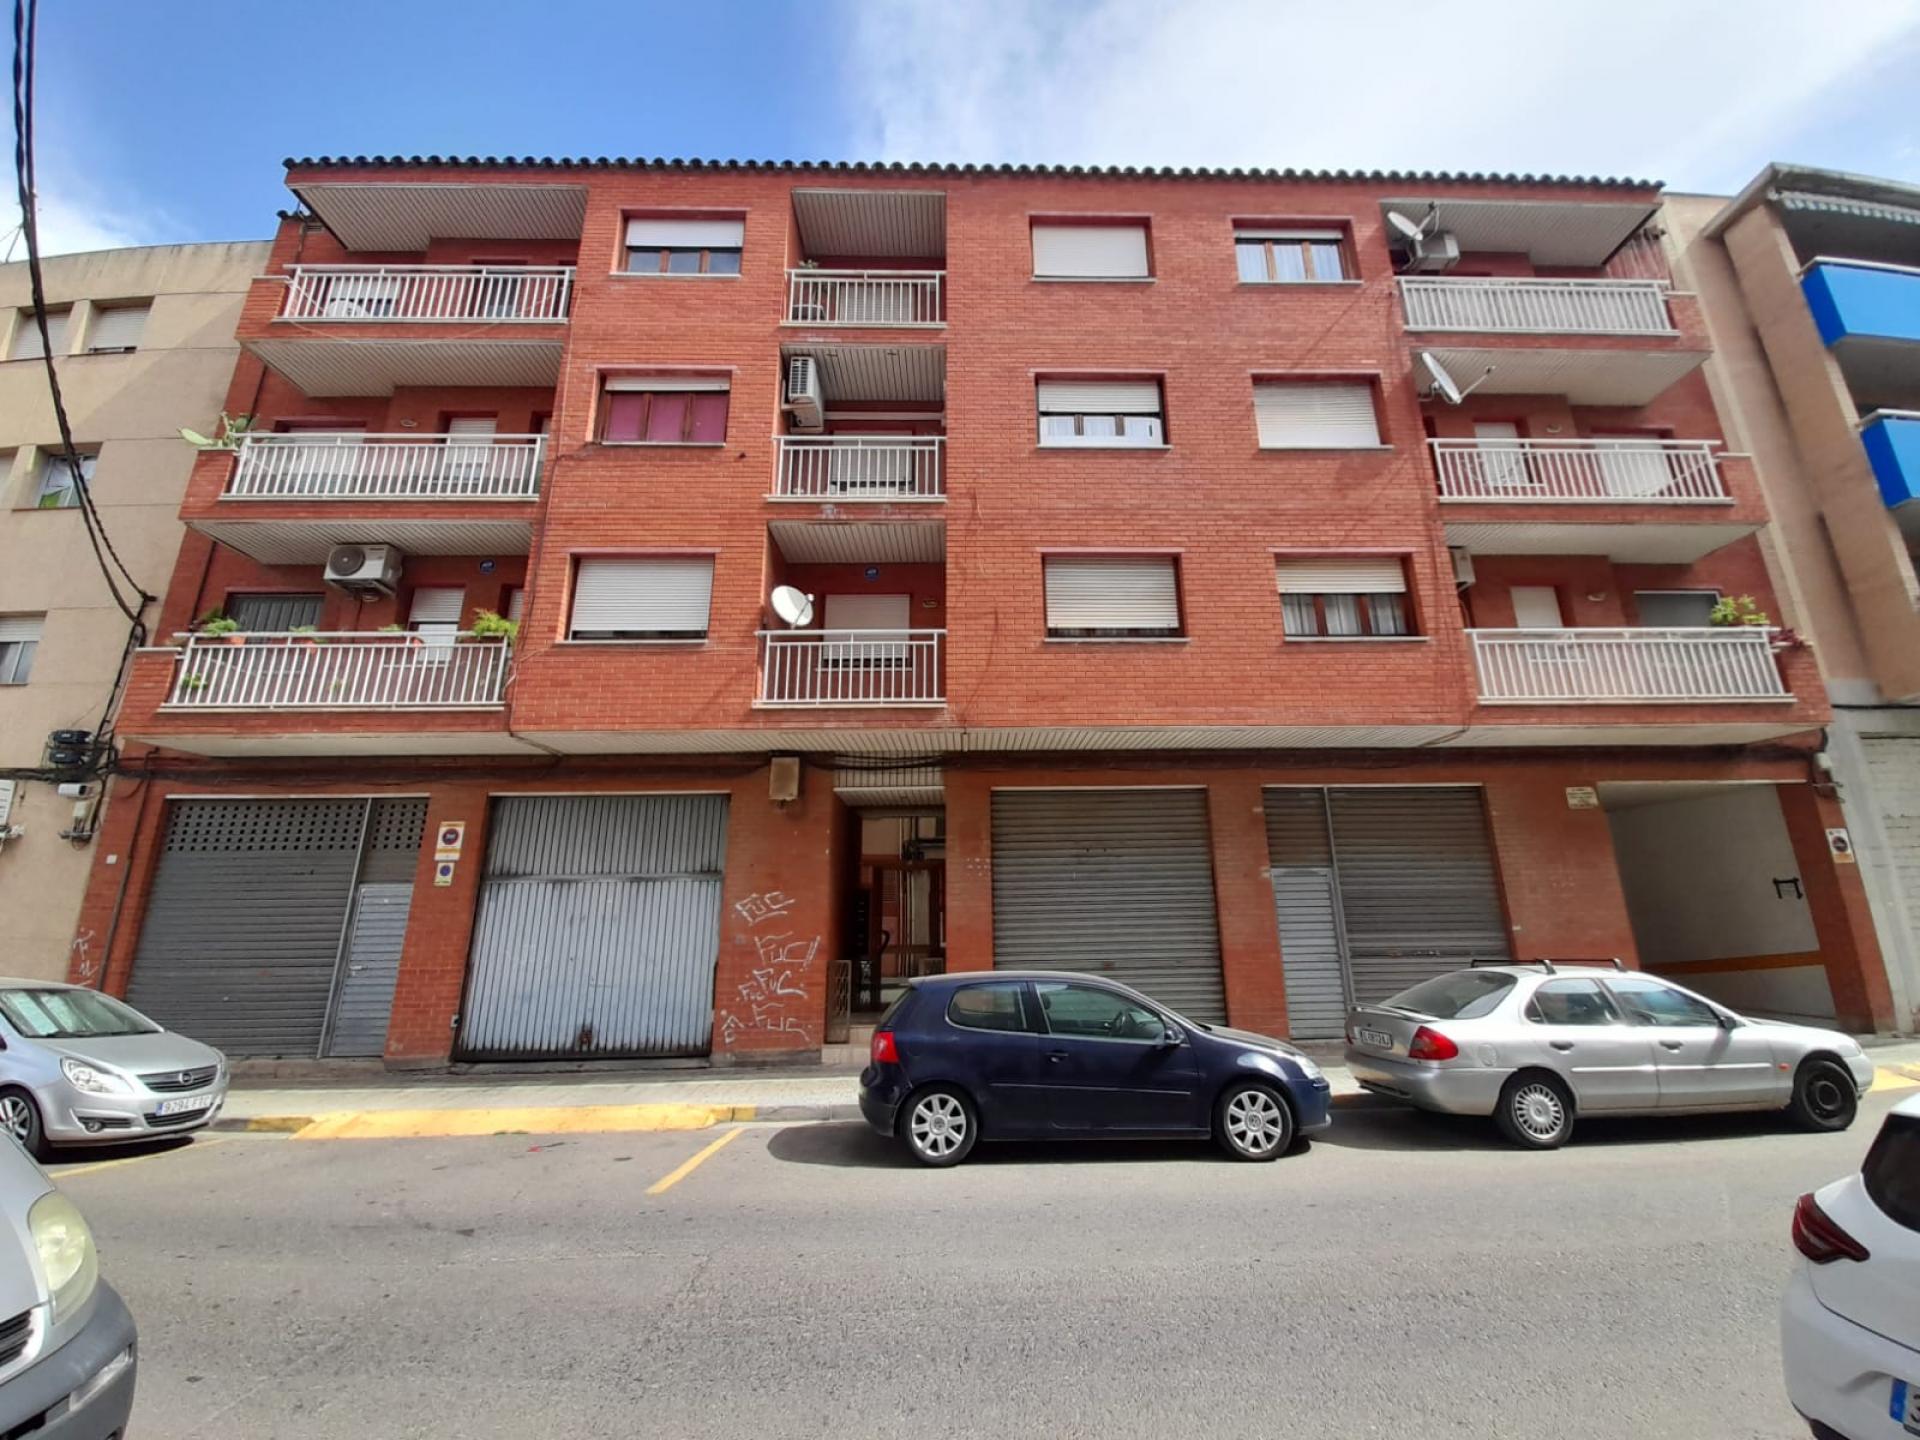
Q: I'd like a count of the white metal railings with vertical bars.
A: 9